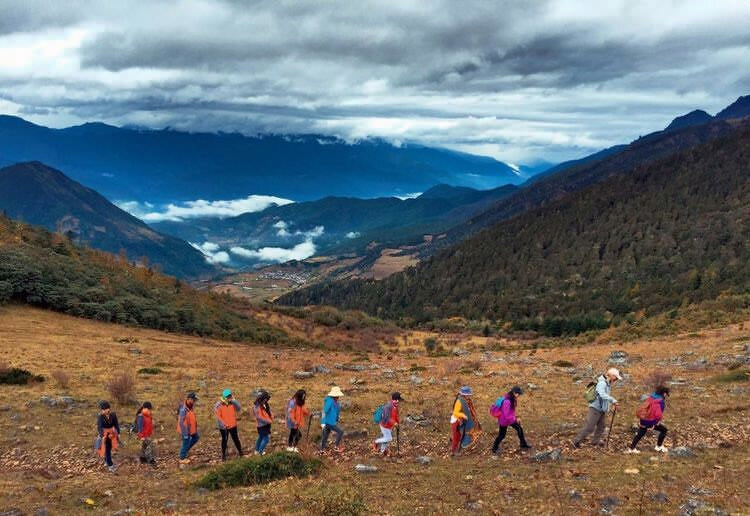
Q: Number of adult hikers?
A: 12